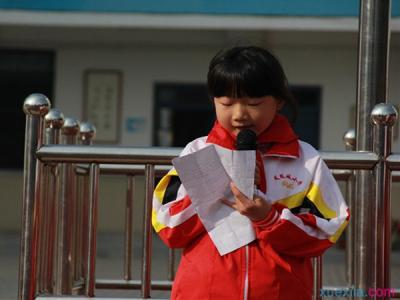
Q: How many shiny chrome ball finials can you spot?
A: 6